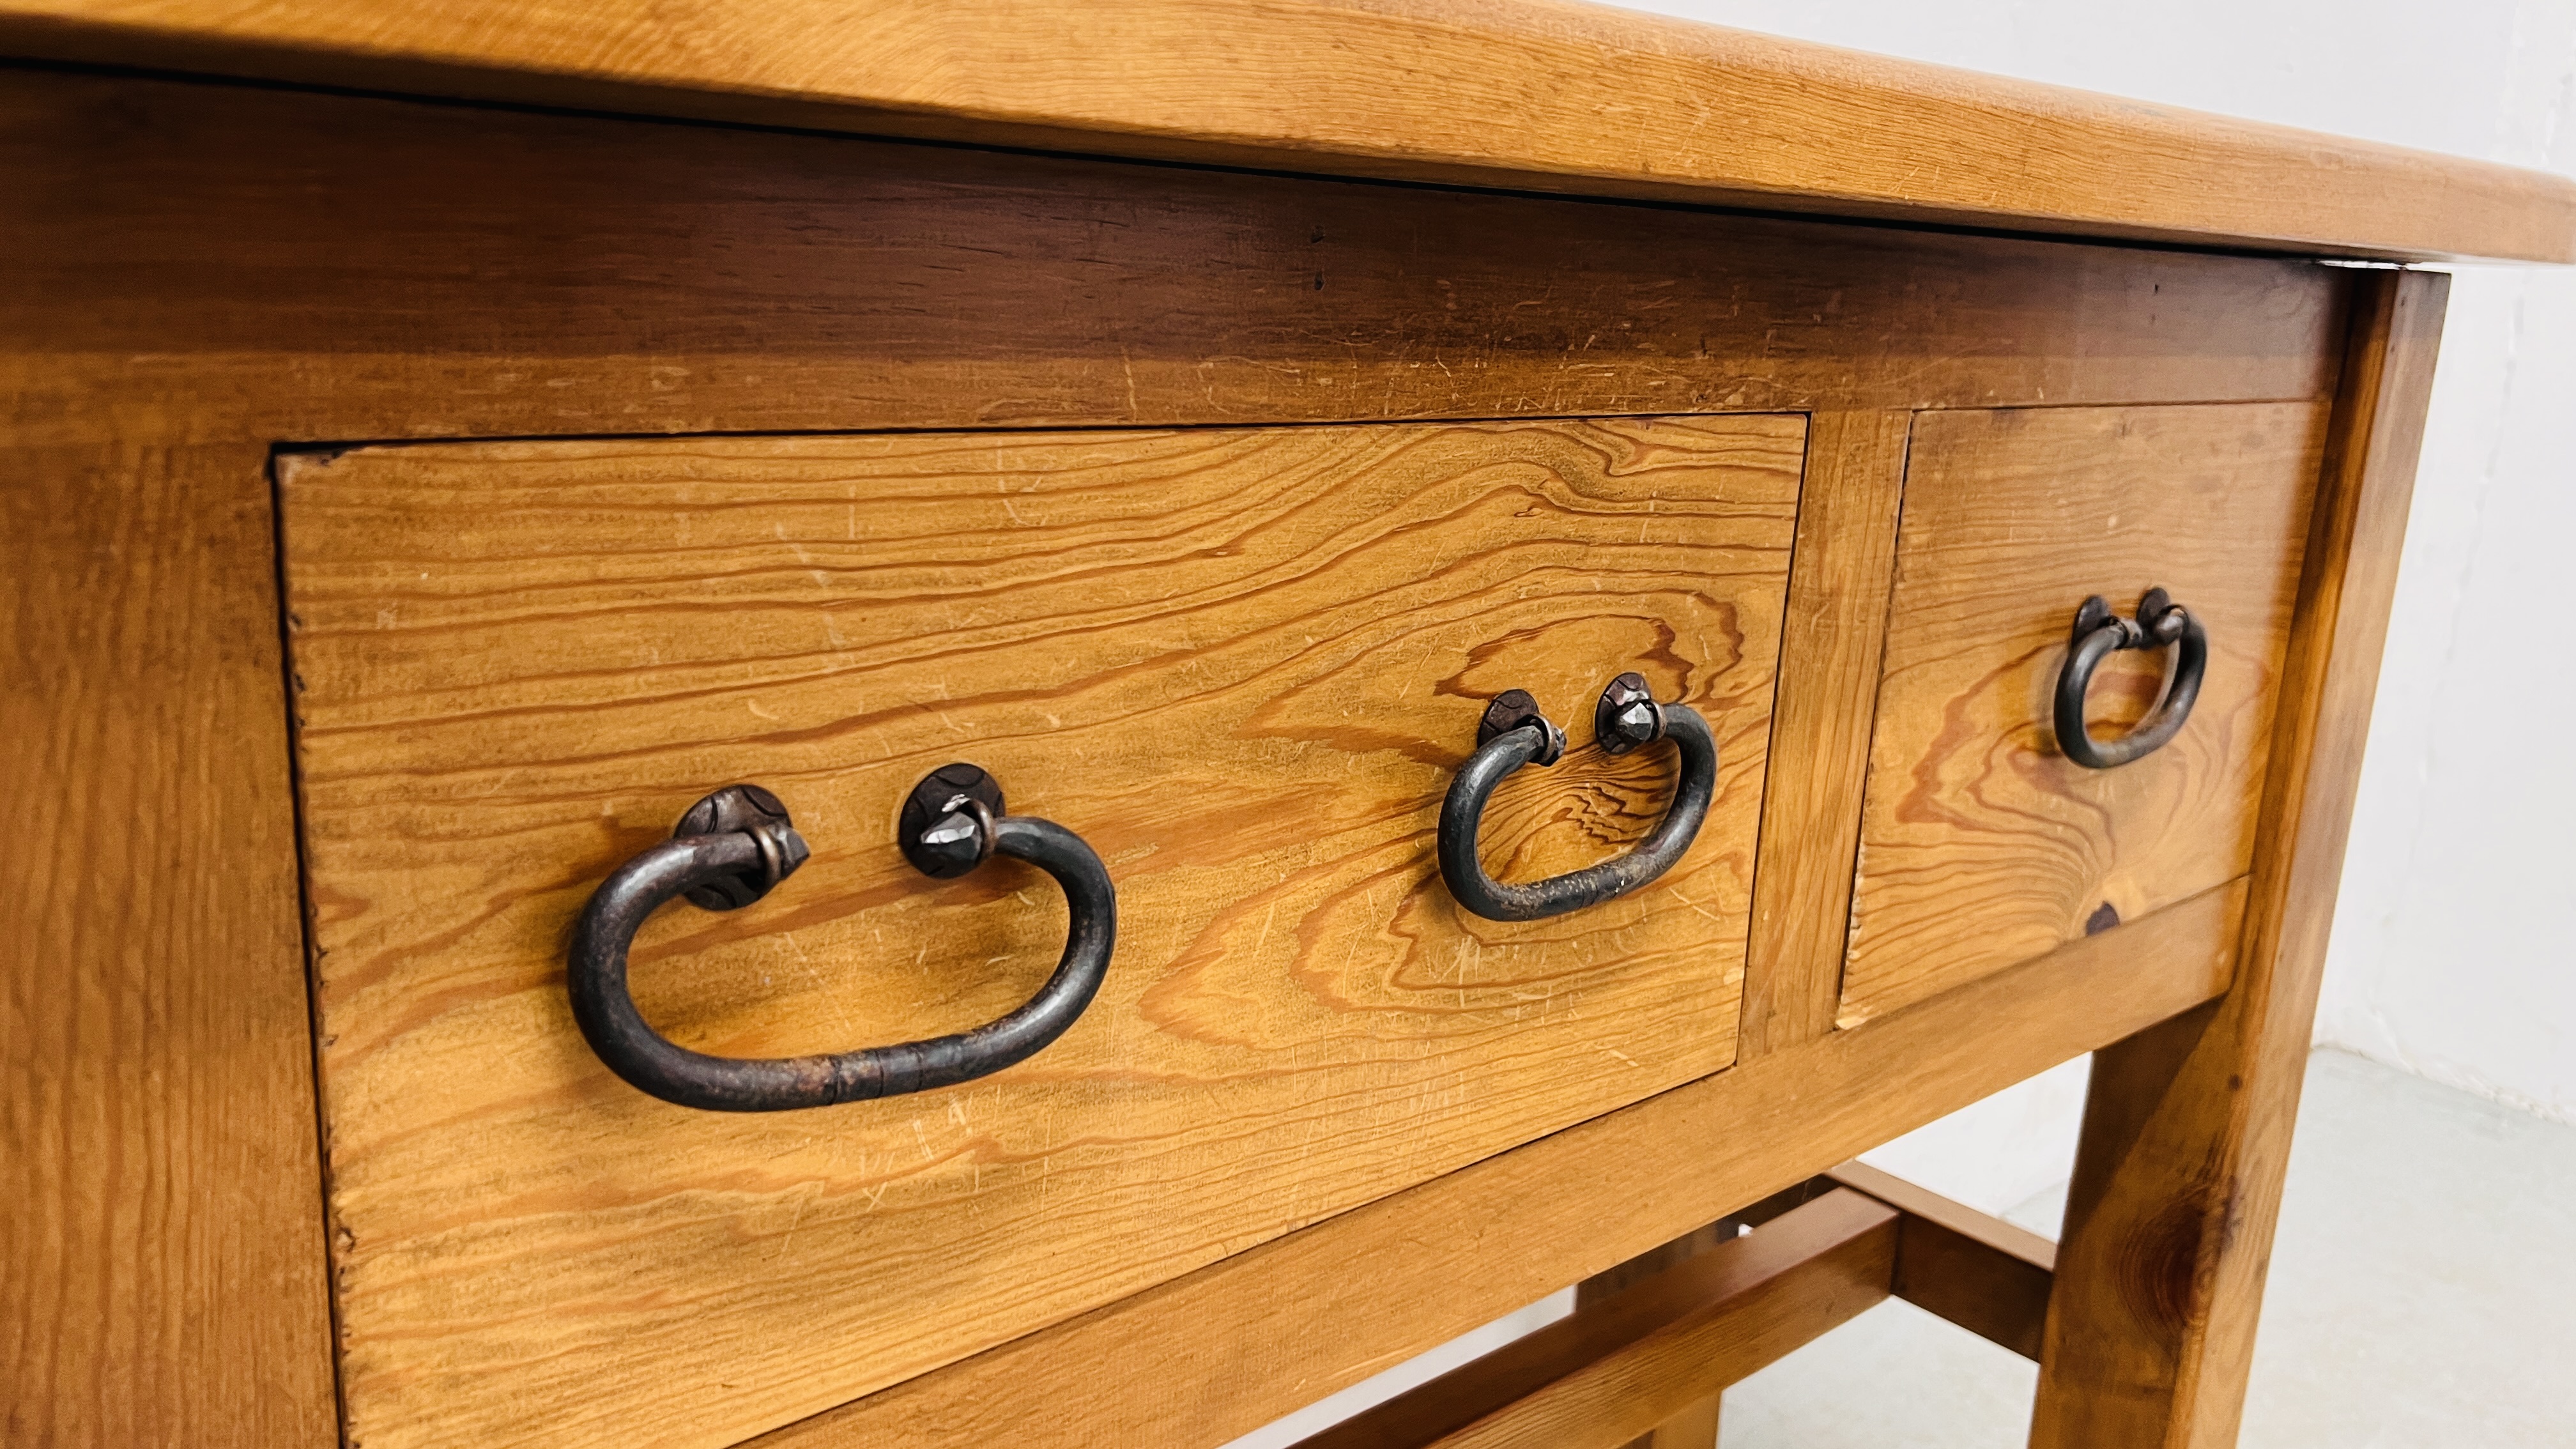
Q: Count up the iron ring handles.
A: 3